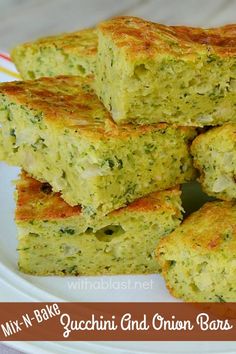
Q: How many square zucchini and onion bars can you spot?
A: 6